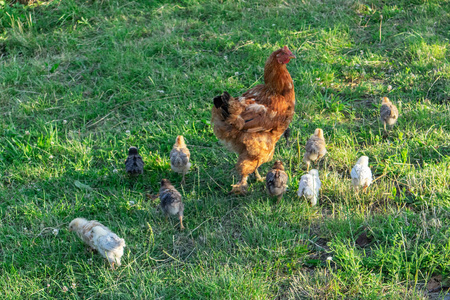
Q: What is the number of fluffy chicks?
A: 9